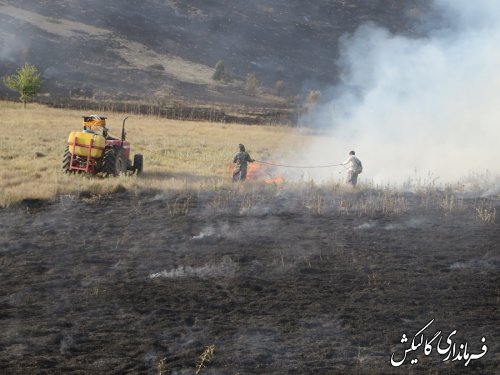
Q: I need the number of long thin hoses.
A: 1